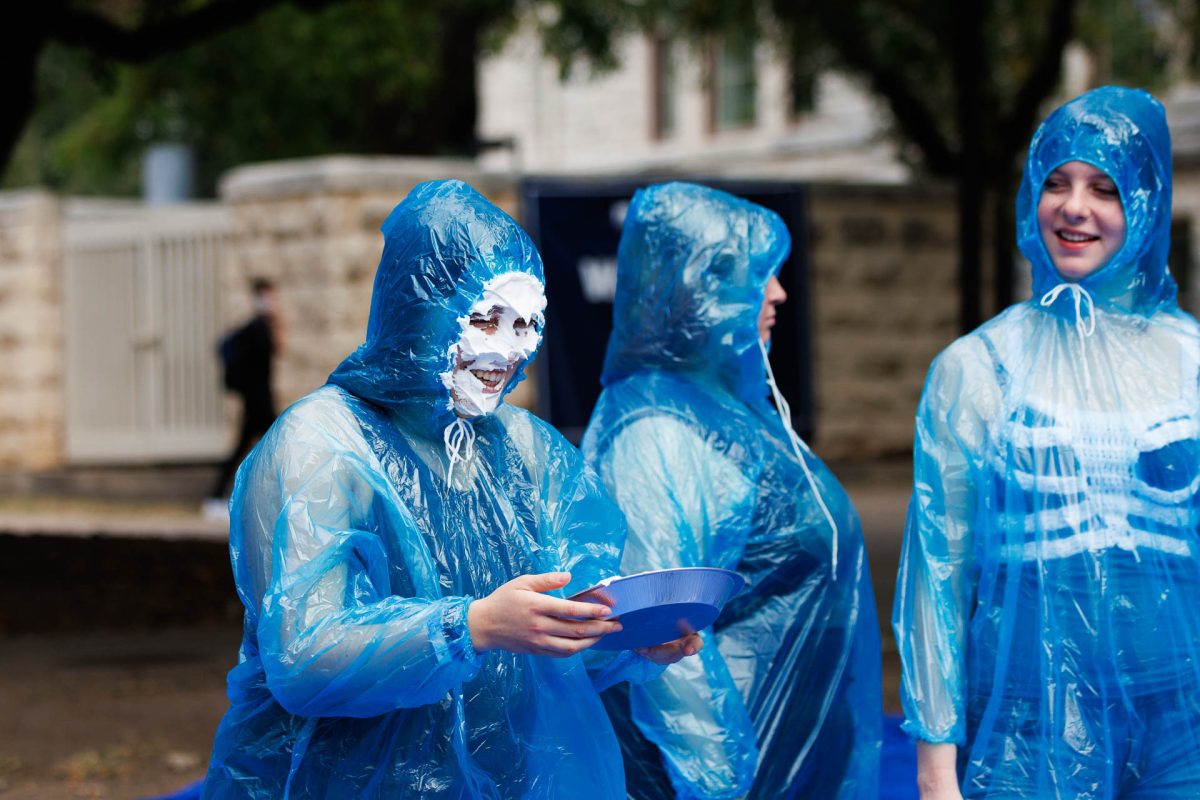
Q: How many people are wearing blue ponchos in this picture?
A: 3